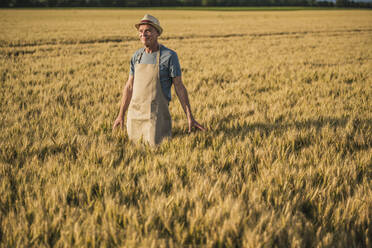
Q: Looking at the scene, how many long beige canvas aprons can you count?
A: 1